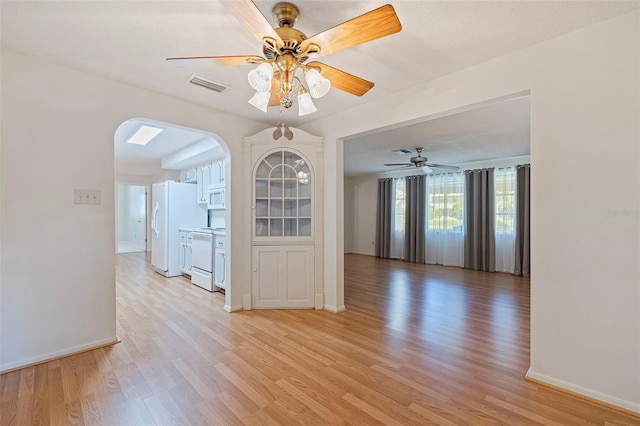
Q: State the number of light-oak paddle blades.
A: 5